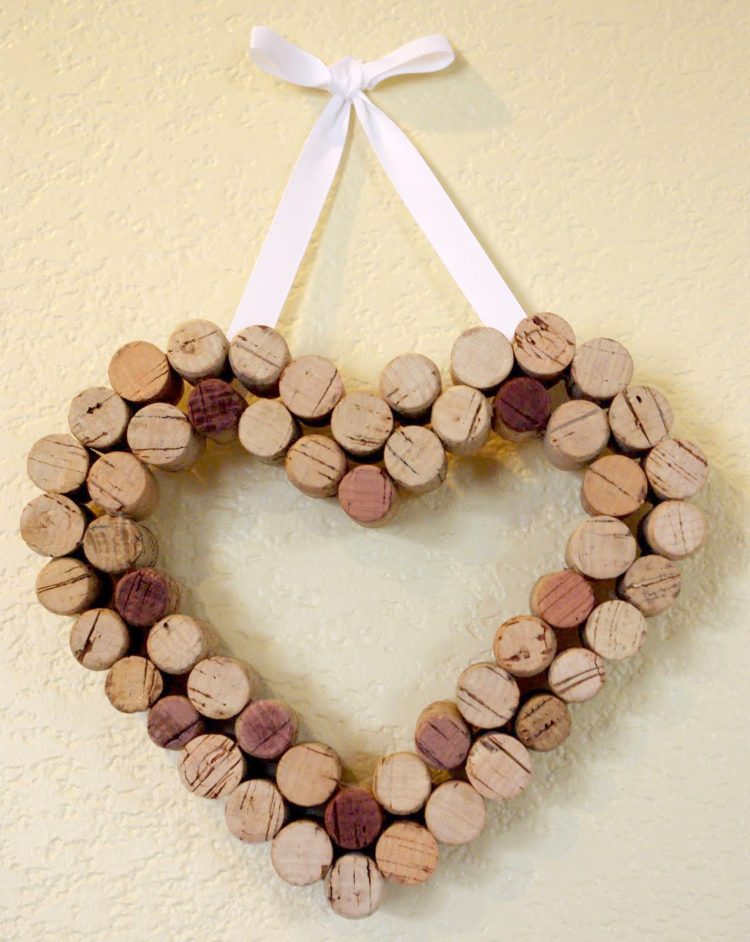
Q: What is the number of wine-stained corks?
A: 9